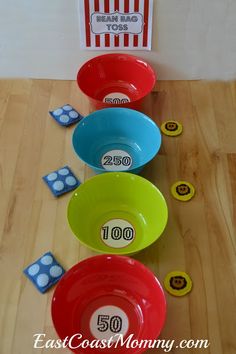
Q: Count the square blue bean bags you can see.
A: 3